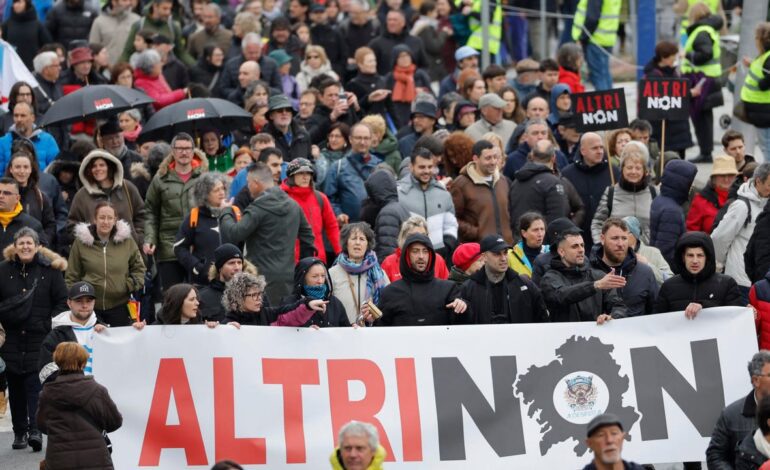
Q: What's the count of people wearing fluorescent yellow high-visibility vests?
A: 5